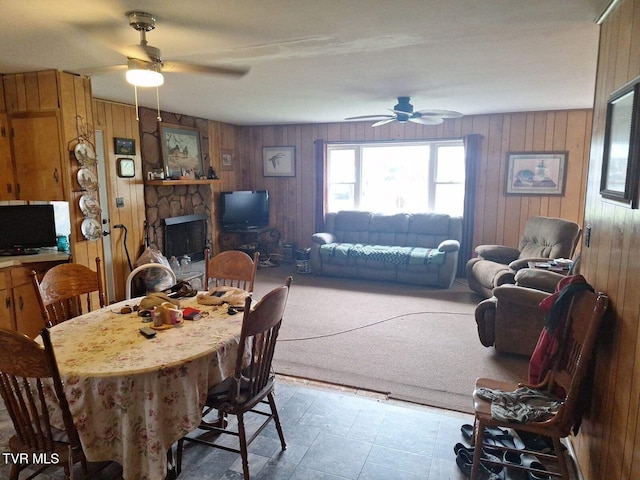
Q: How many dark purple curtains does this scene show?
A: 2